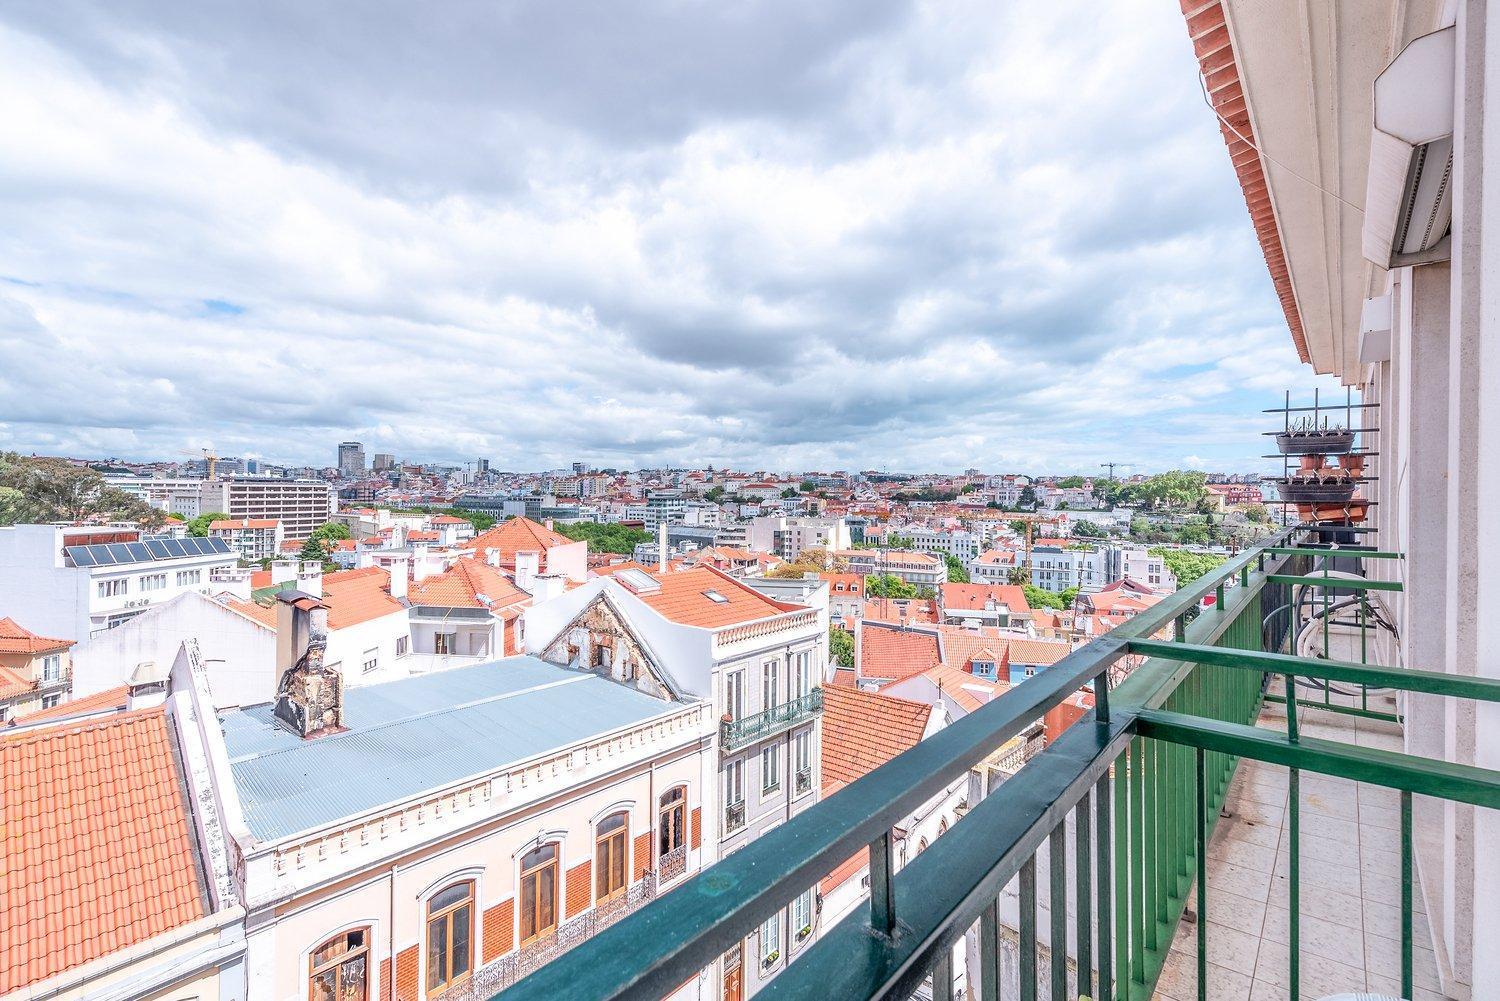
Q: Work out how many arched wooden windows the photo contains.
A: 5